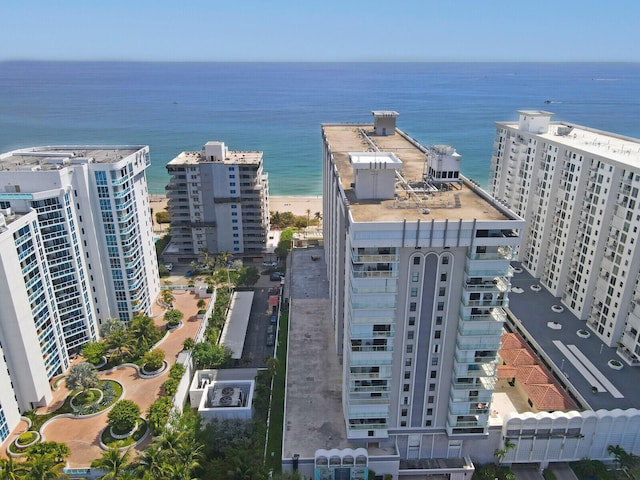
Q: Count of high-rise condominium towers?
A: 4